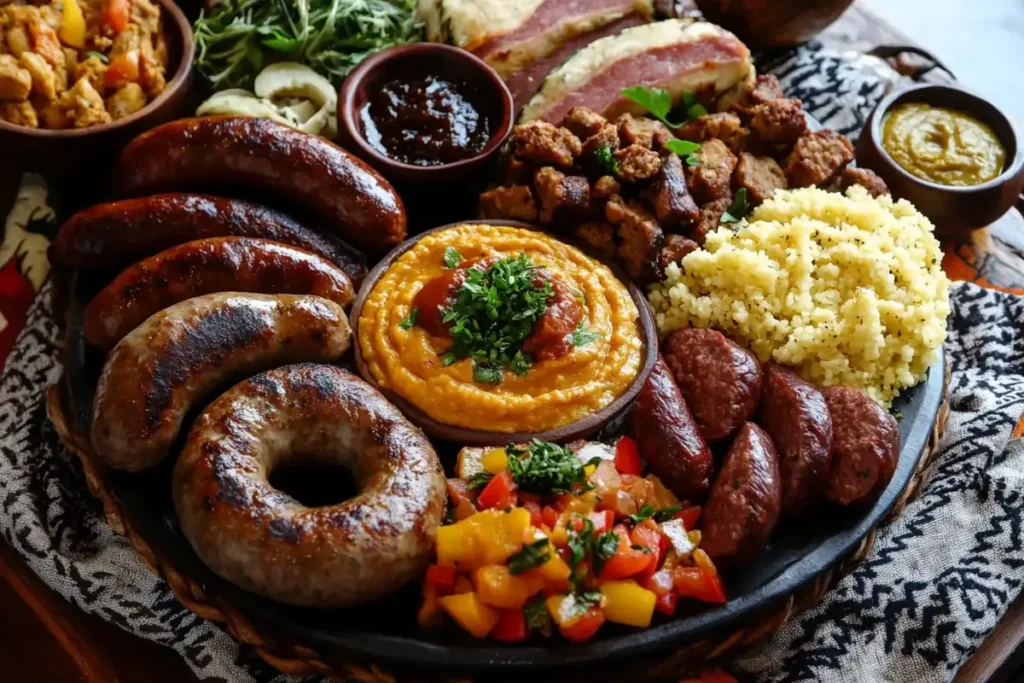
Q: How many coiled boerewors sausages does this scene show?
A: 1